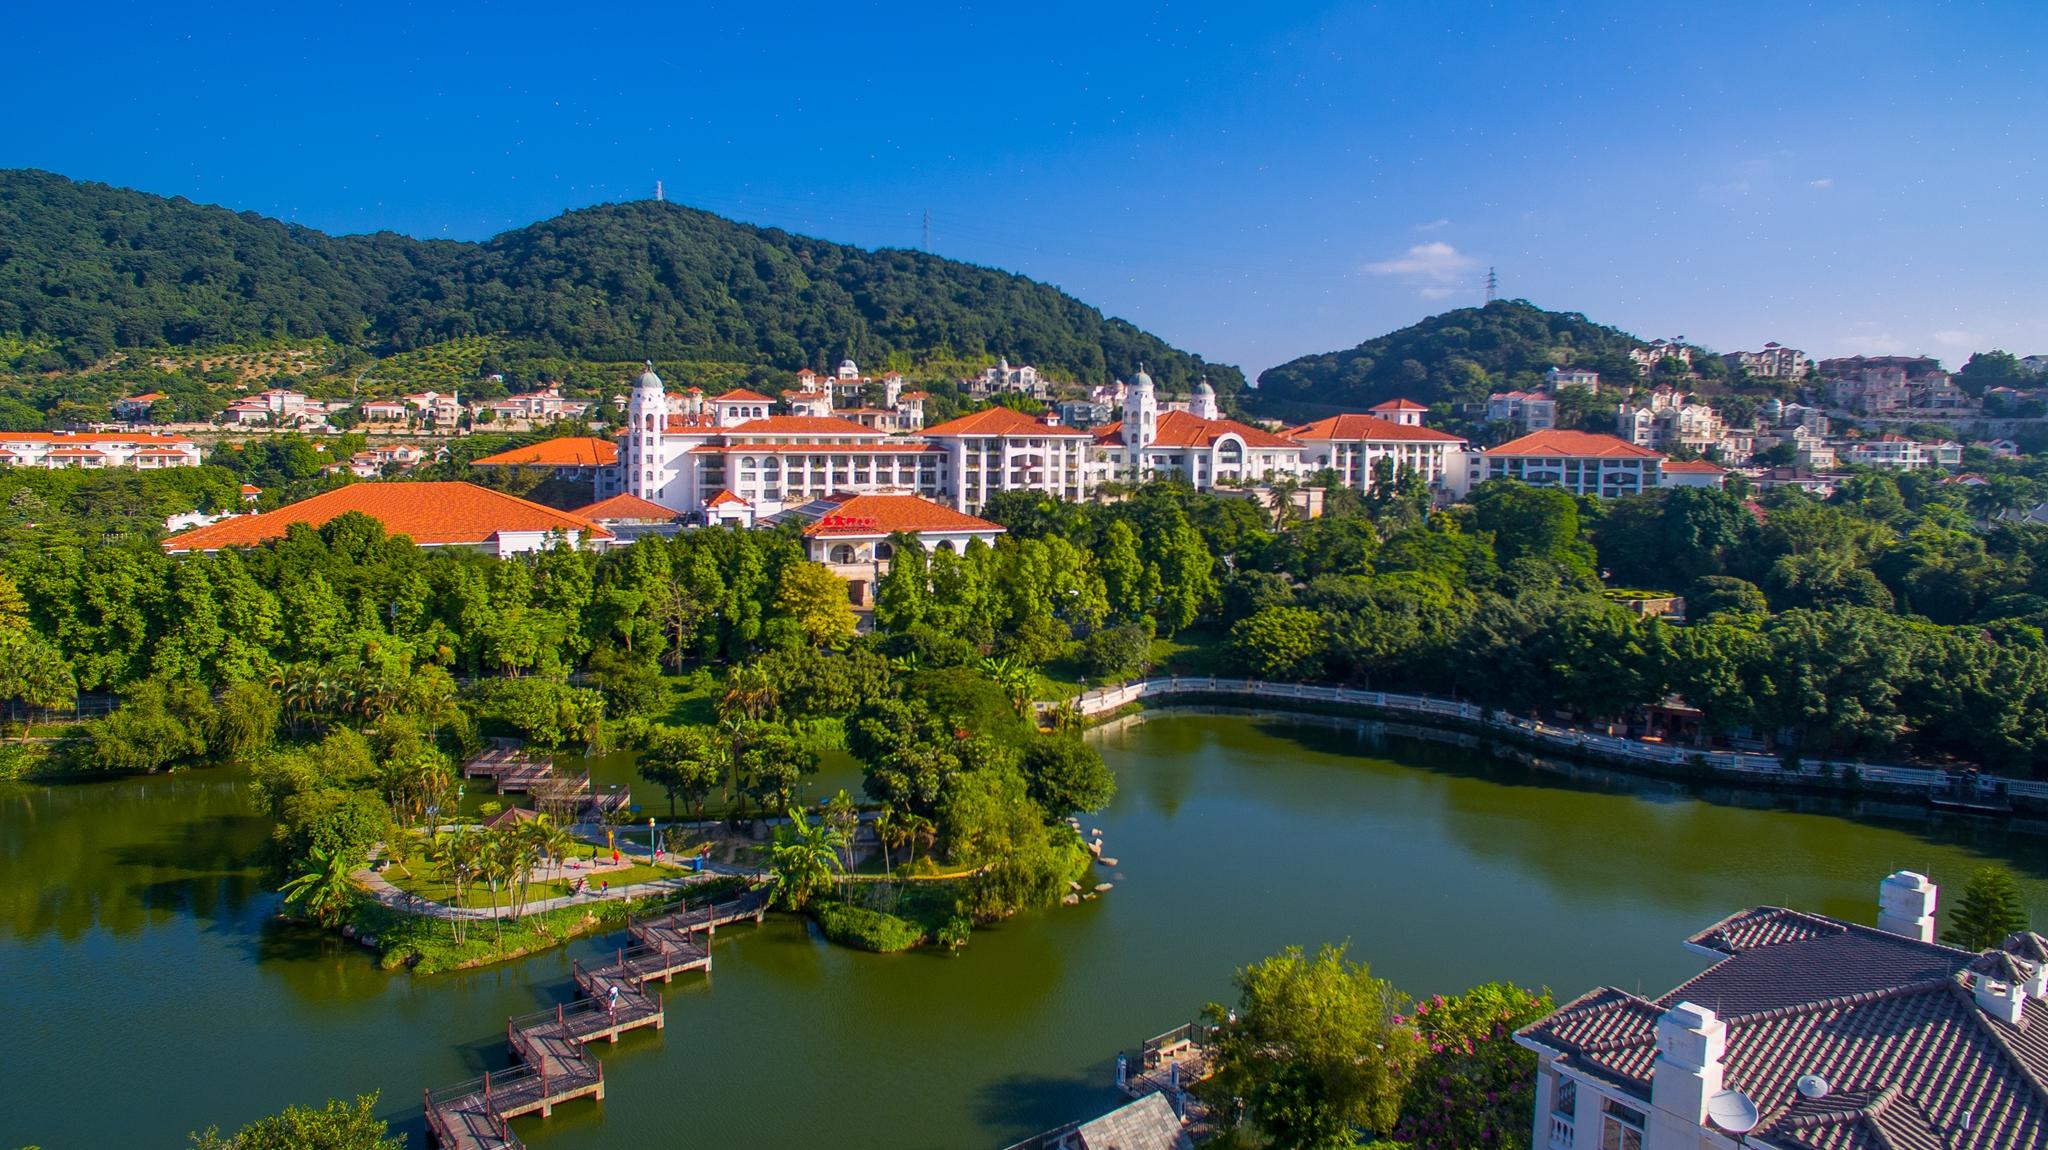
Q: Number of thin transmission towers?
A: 3